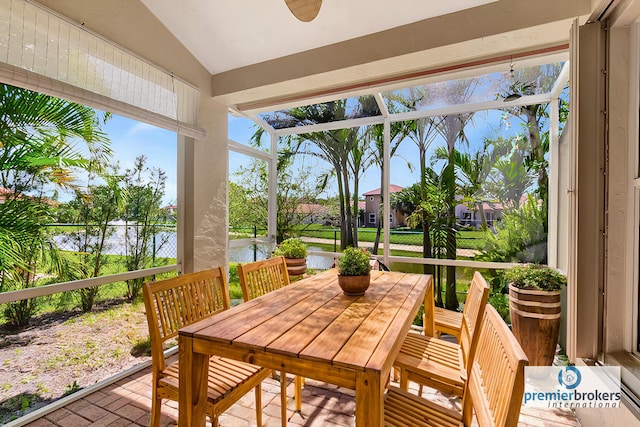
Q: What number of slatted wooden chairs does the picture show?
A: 5